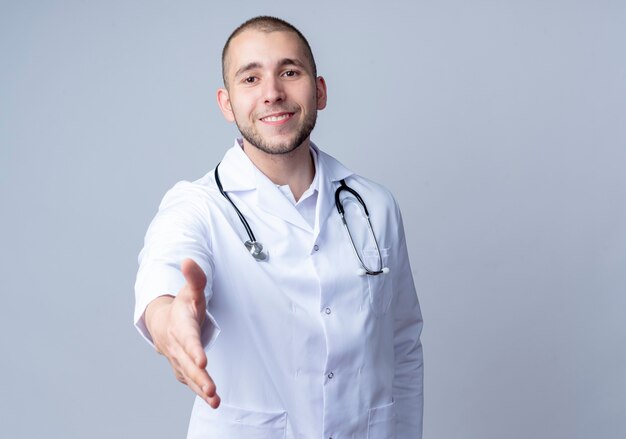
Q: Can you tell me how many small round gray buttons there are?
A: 3